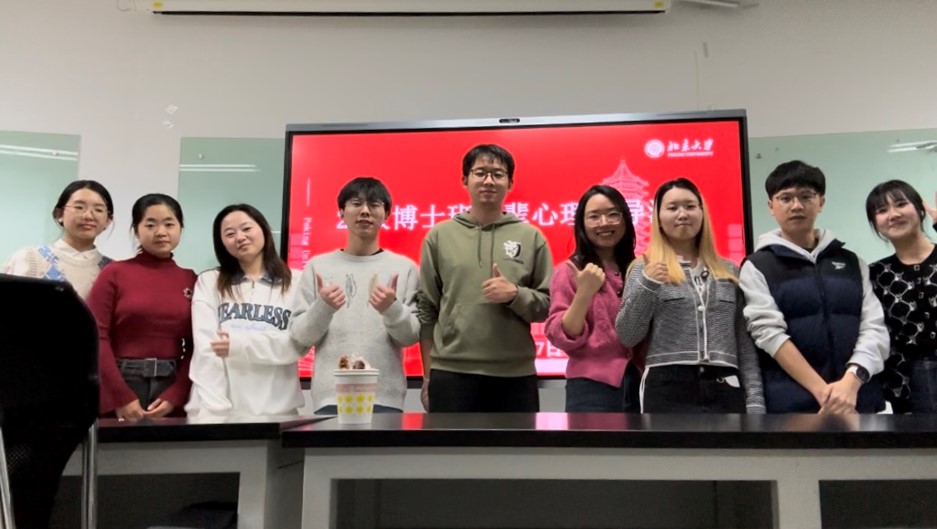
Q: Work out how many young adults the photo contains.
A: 9